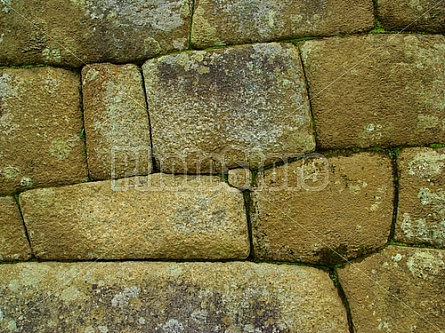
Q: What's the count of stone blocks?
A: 14